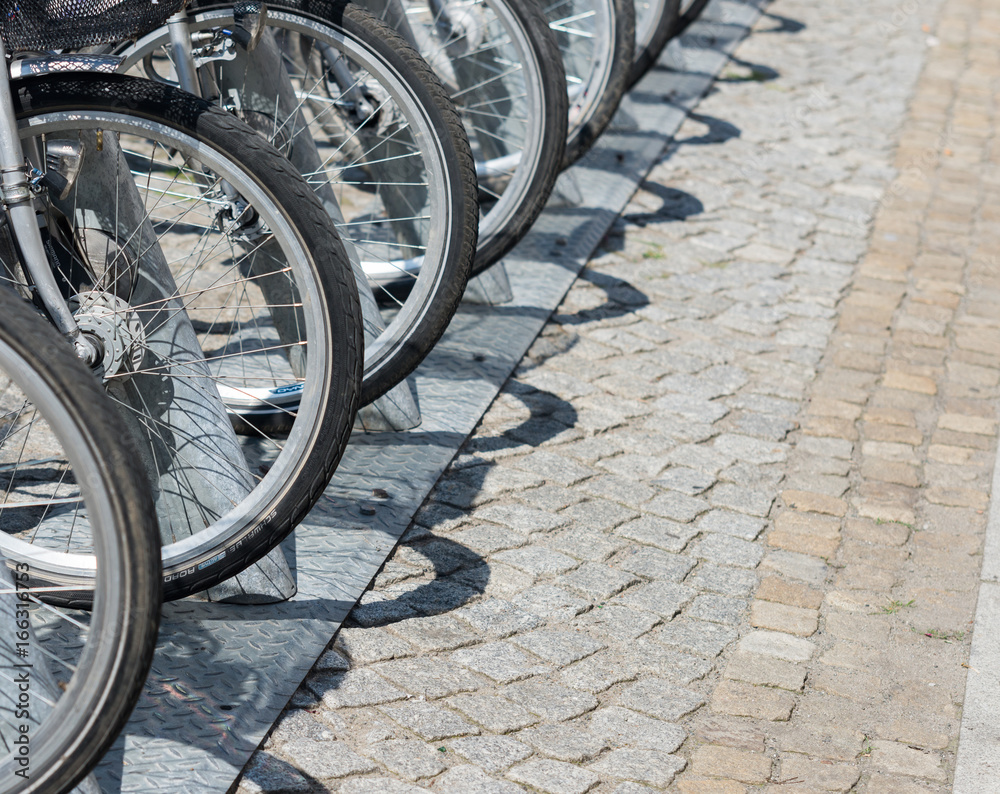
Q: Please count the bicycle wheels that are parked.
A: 7